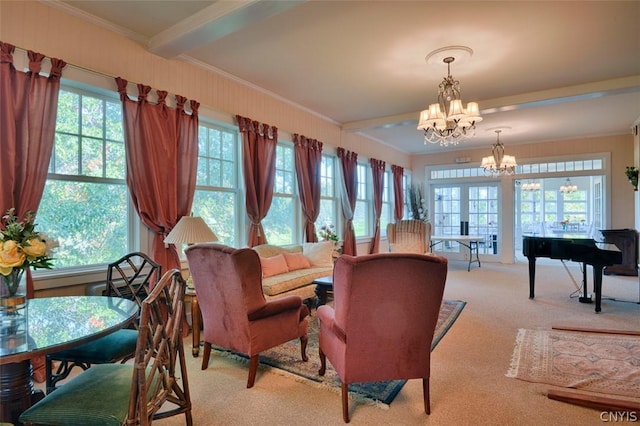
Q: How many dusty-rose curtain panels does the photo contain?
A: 7